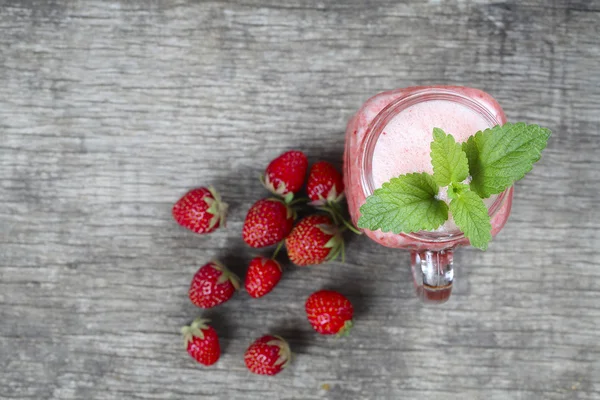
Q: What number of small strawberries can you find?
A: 10